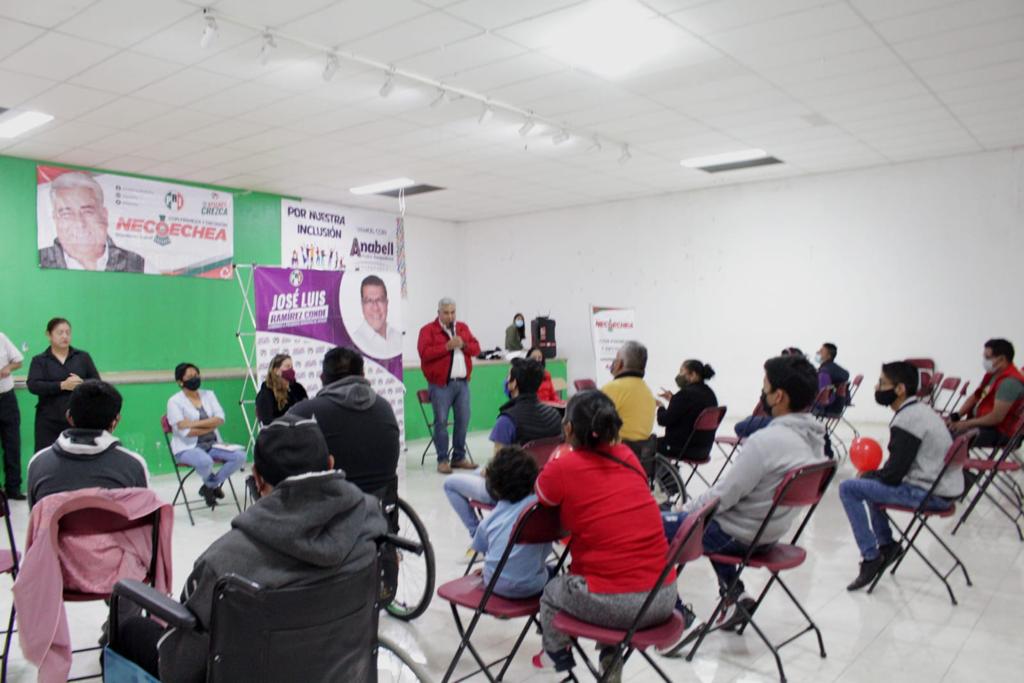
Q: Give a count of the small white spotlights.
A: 10